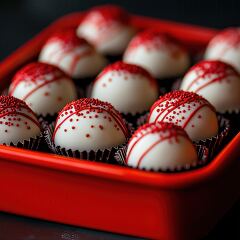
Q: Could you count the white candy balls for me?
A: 11